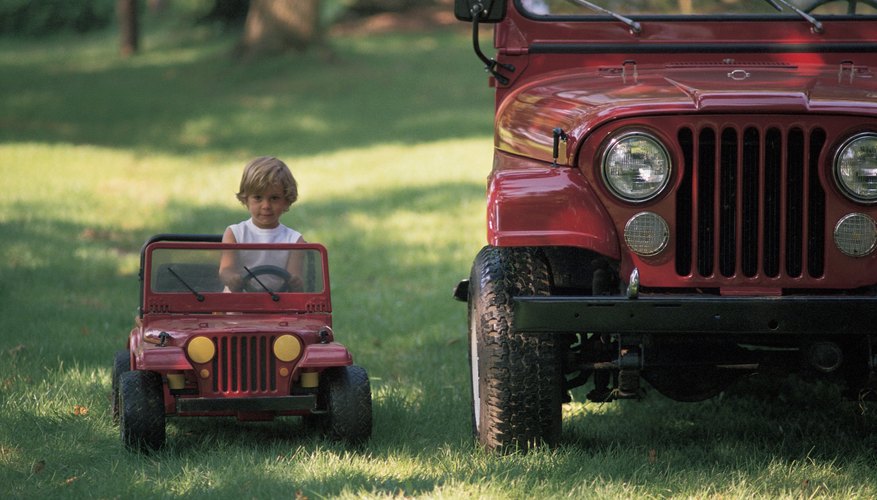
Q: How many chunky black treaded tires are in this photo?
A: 4